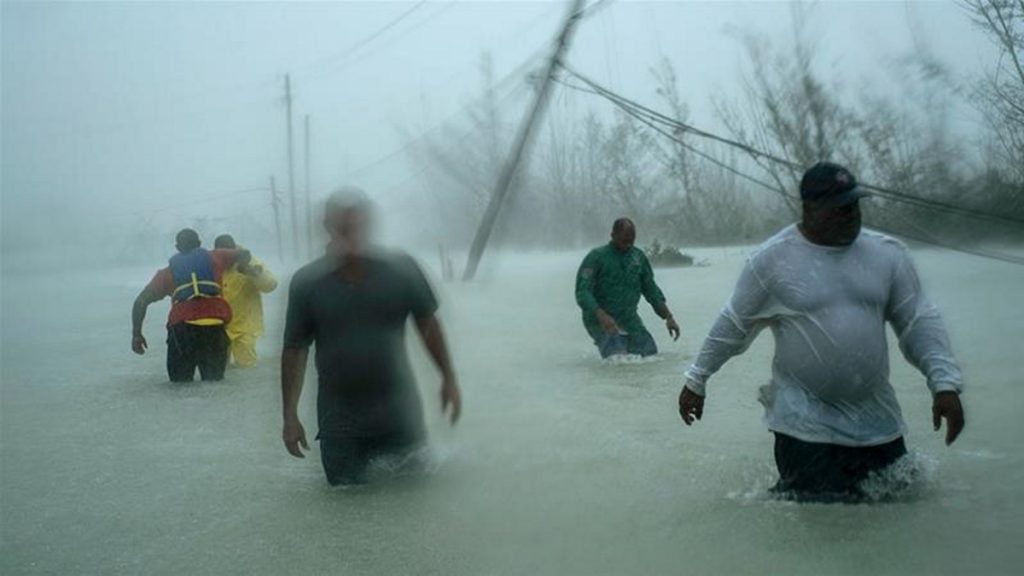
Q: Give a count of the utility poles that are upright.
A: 3